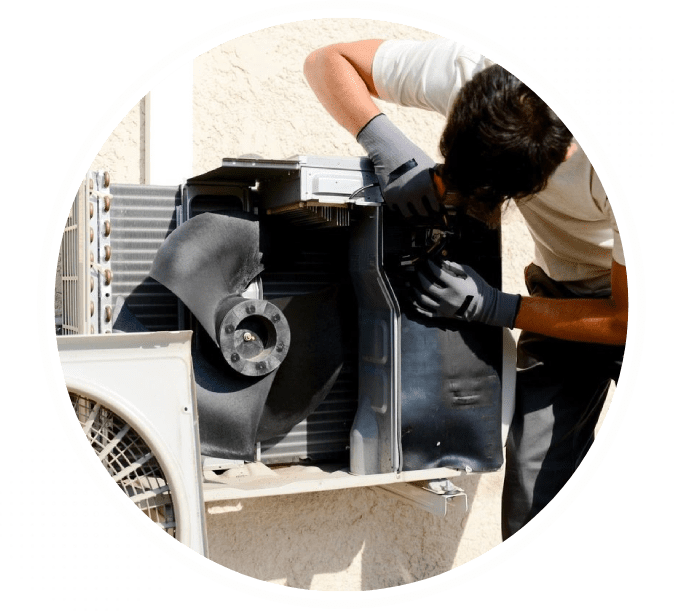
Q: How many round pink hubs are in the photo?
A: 0